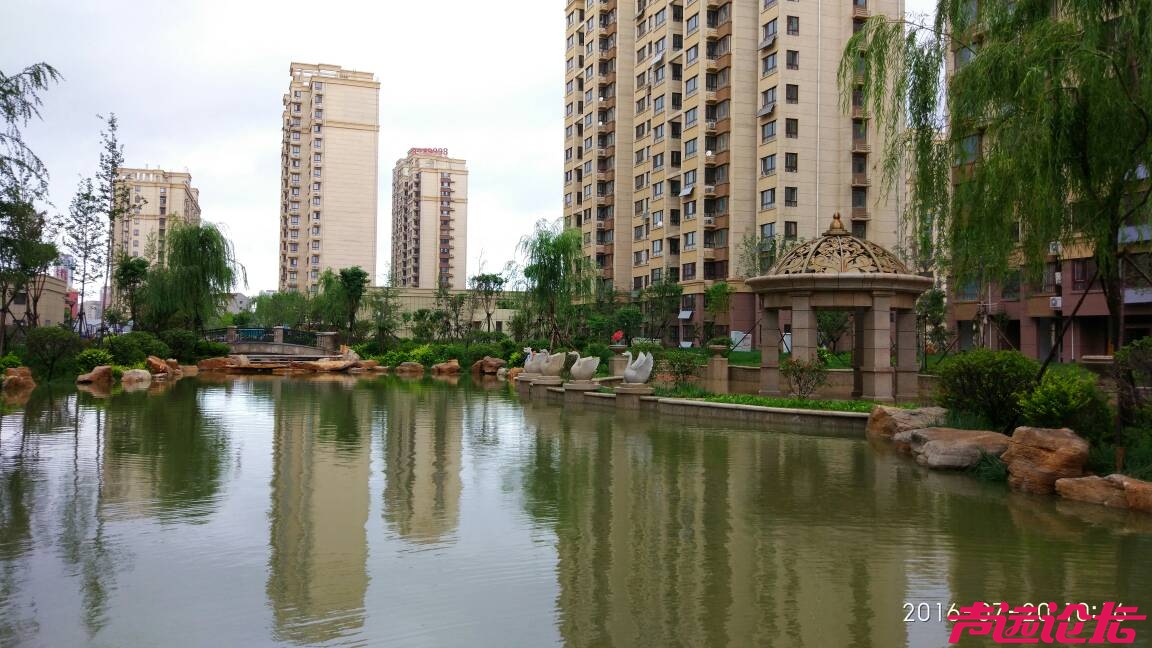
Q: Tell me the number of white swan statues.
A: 4